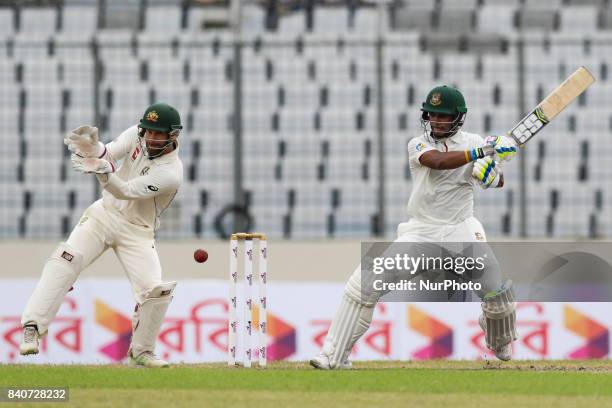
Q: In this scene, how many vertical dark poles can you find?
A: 4